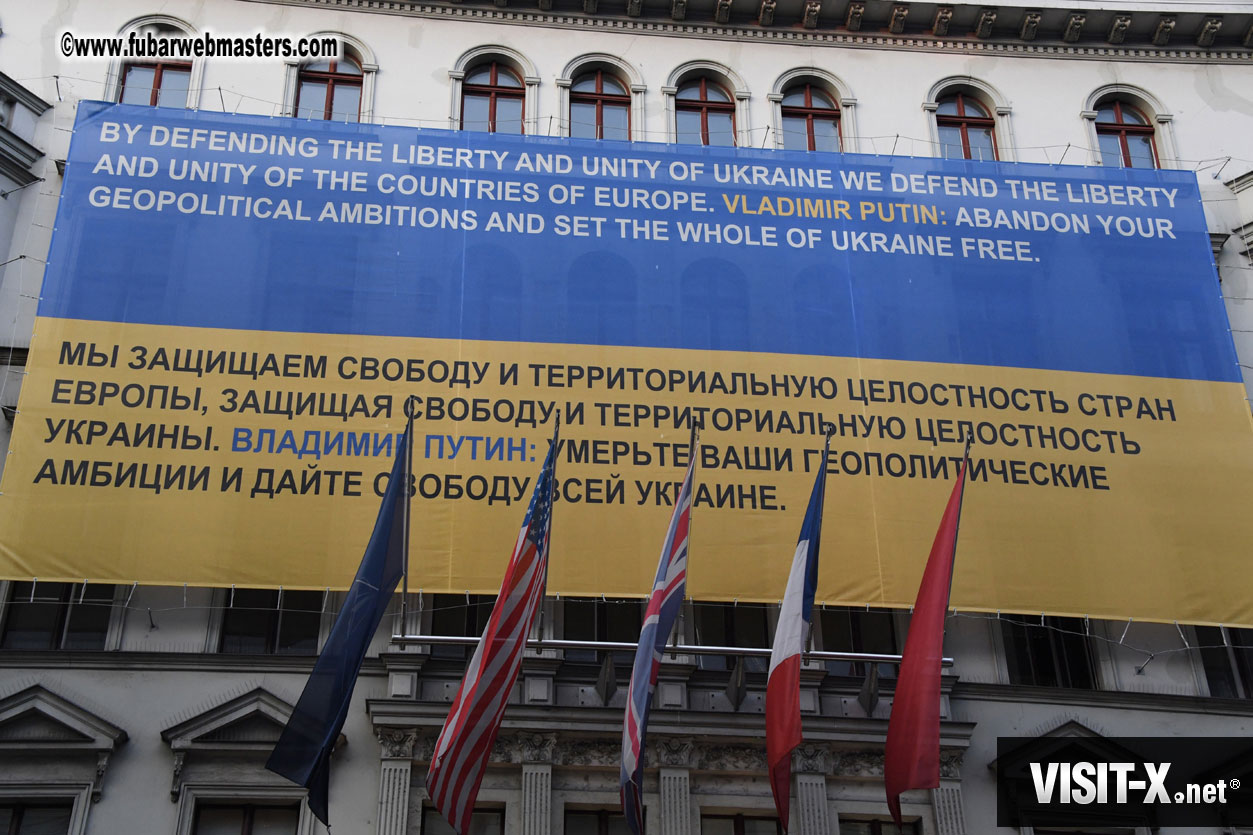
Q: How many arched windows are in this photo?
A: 8